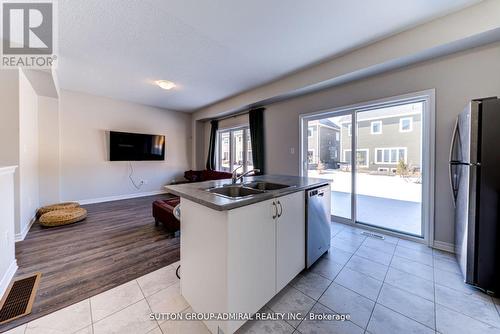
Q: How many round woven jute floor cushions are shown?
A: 2